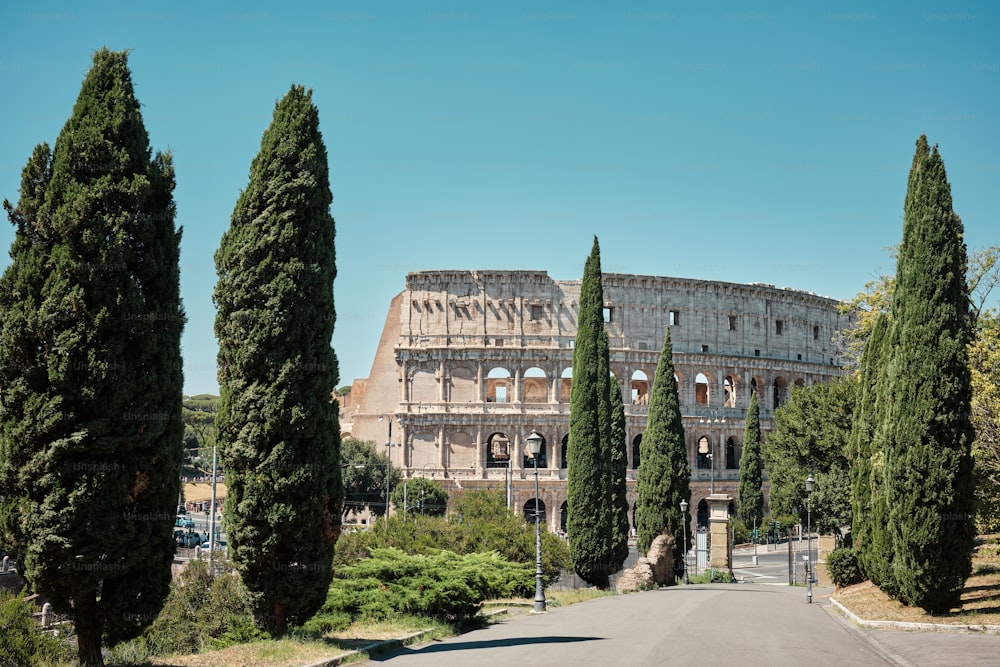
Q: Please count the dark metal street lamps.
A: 3